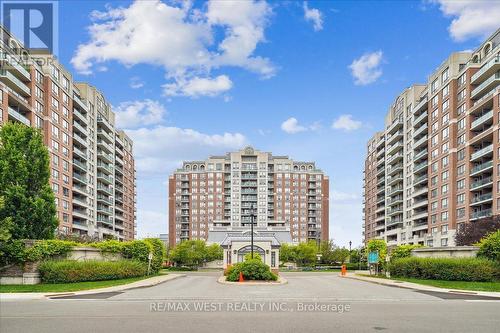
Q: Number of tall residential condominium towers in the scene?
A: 3